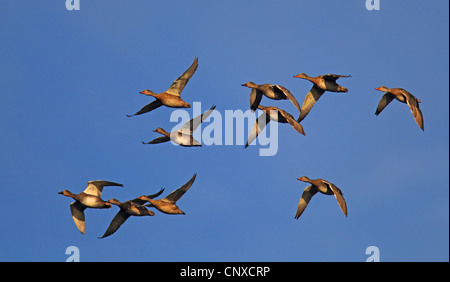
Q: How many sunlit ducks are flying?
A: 10